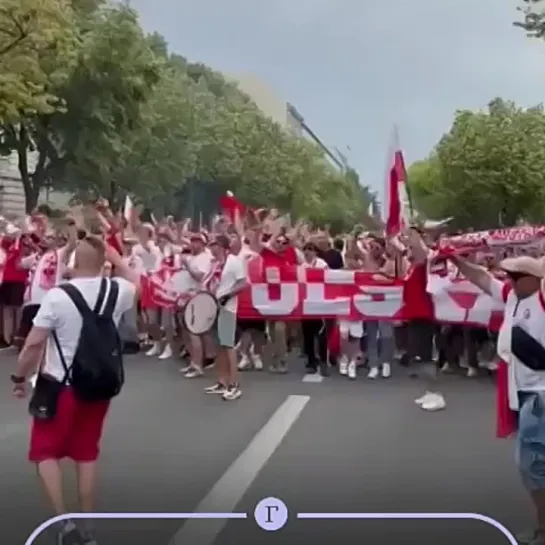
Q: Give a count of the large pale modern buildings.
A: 1